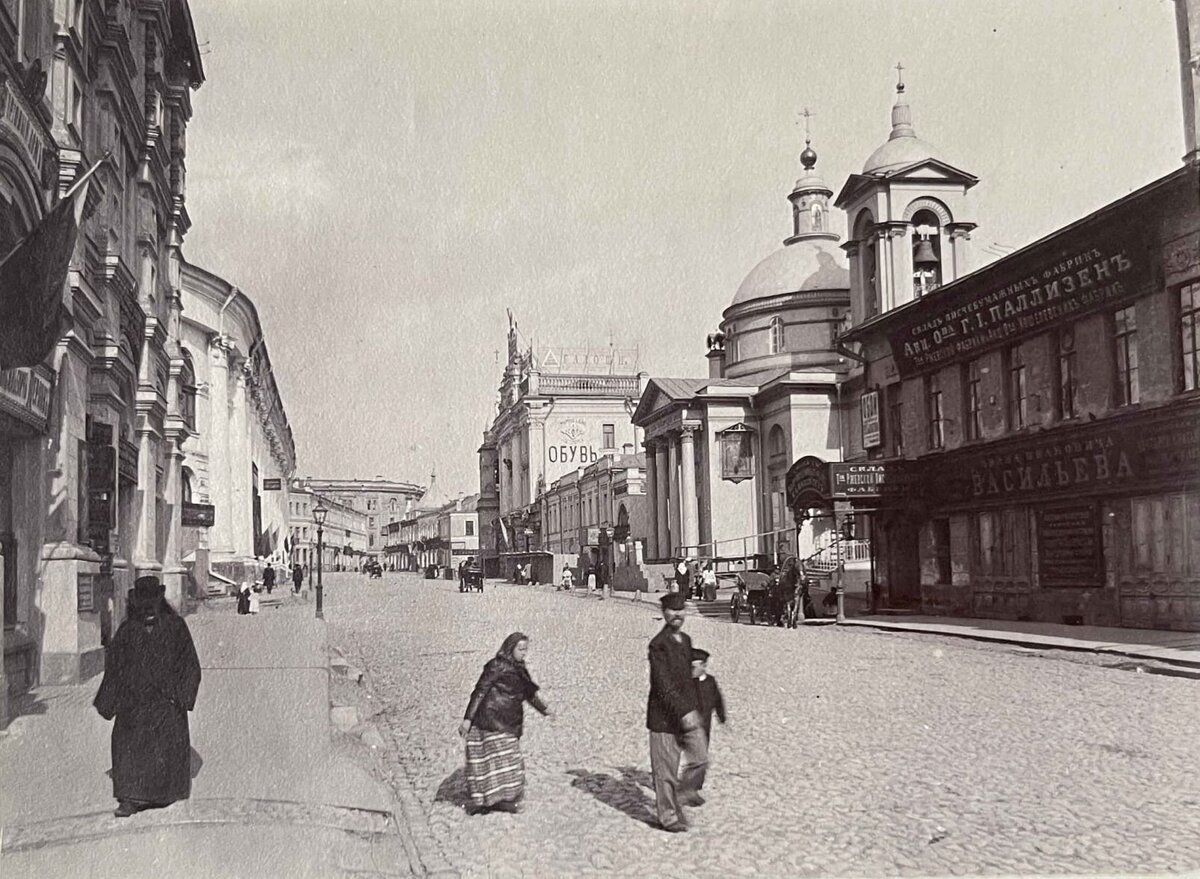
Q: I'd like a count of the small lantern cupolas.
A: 2